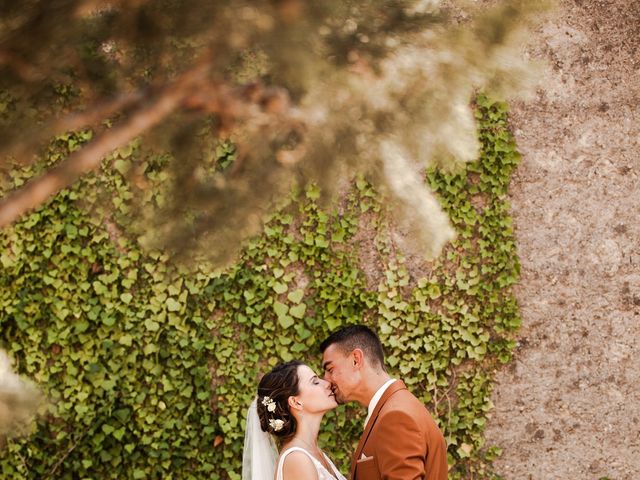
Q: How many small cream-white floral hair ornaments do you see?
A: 2